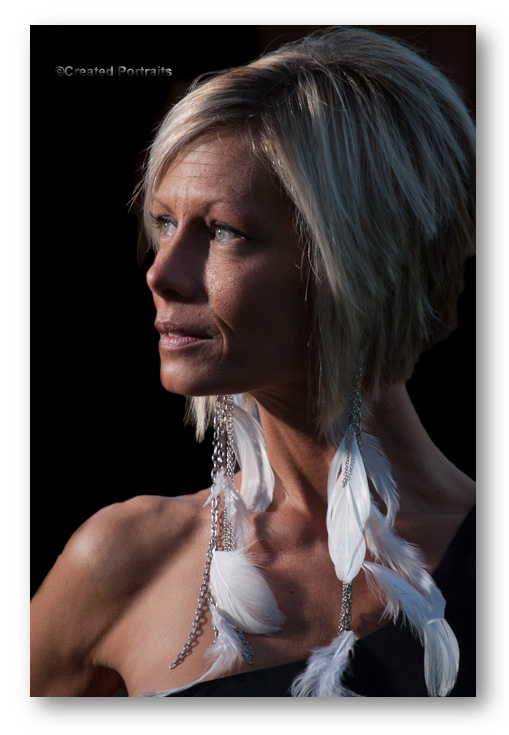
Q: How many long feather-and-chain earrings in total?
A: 2